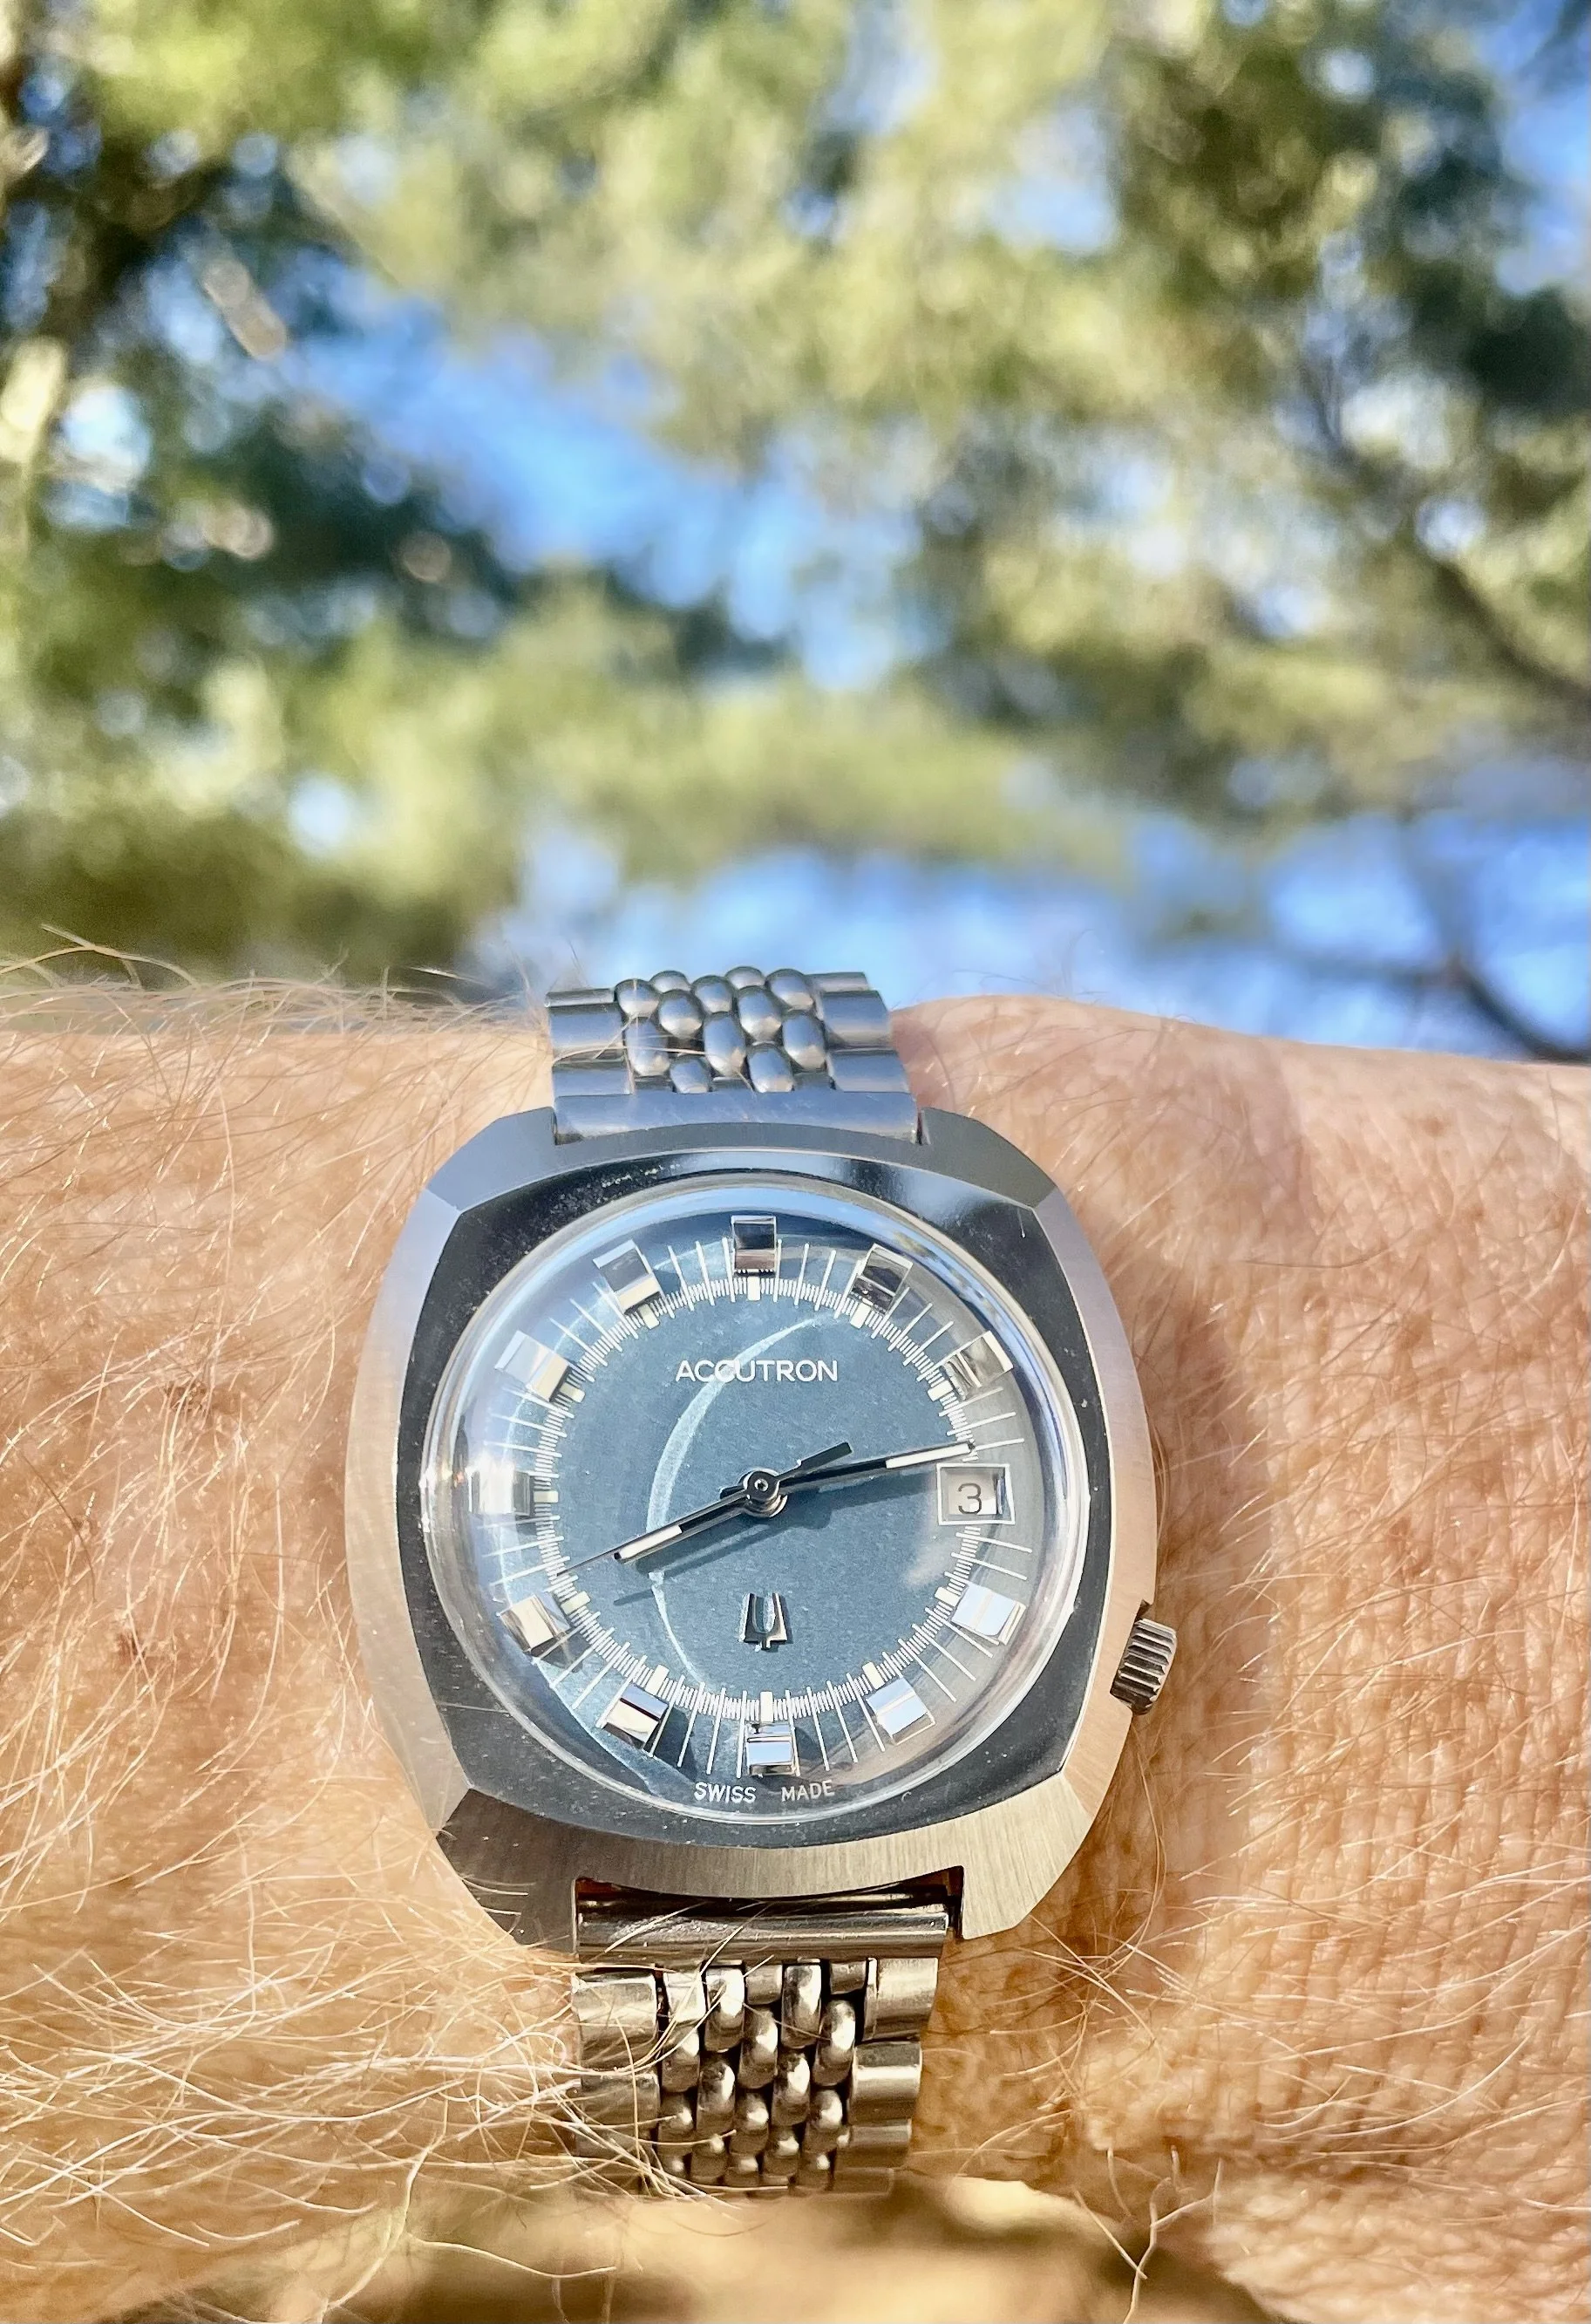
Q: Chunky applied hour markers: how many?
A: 11